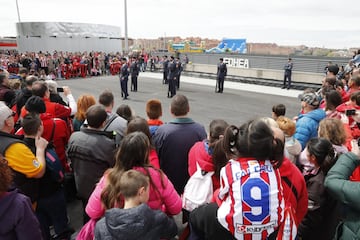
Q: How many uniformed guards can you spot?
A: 7